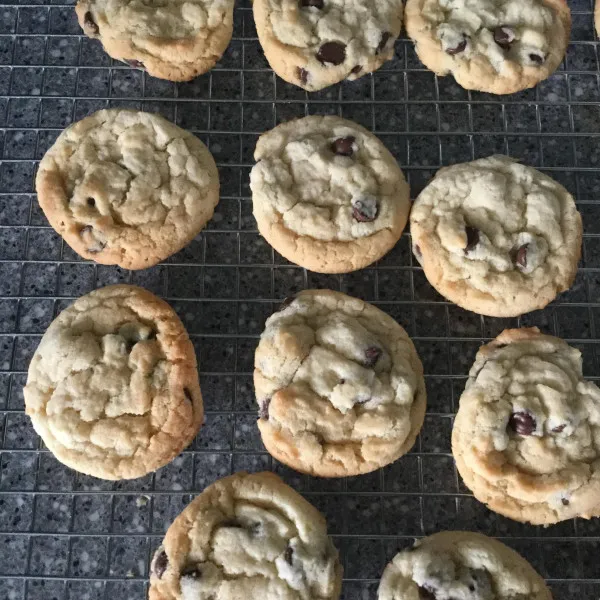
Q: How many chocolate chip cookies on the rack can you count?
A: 11